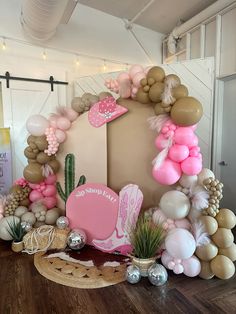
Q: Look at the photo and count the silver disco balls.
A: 5